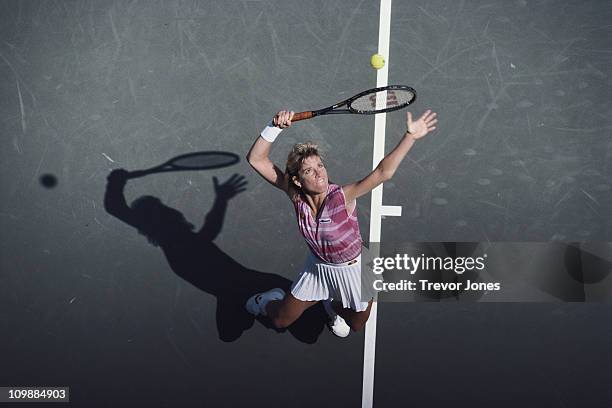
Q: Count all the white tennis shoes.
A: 2